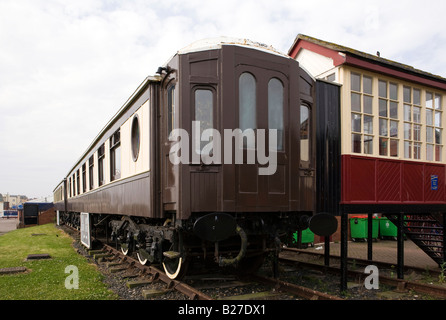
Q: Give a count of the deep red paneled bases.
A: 1